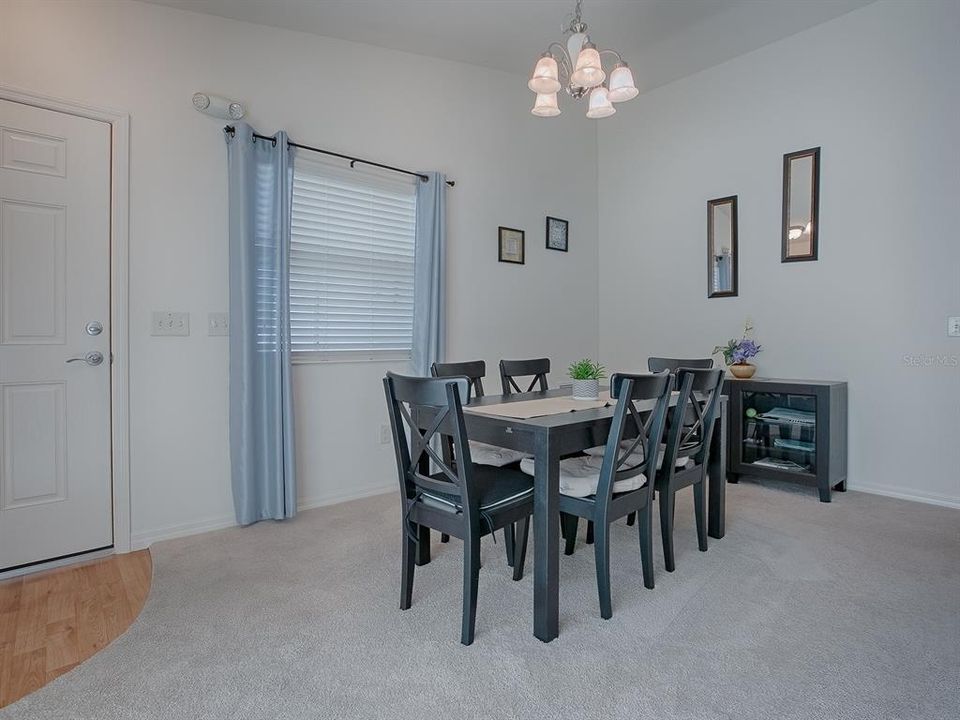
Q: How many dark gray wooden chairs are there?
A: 6